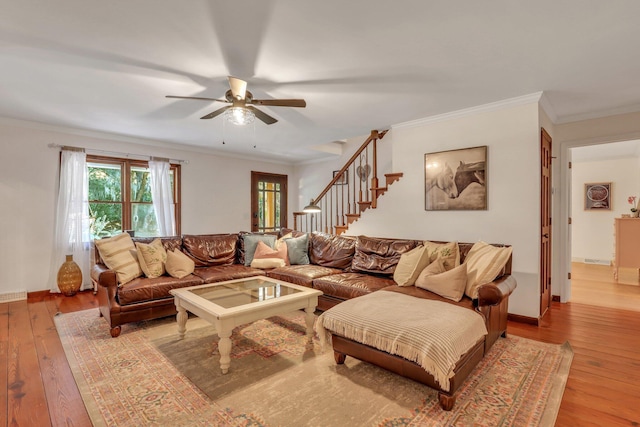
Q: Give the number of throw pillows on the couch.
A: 11